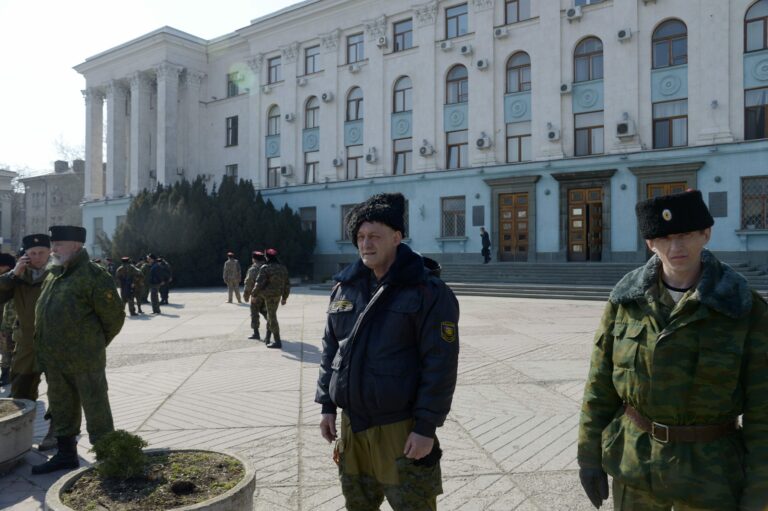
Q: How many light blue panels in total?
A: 9